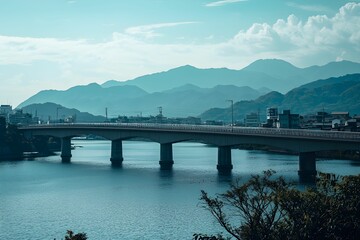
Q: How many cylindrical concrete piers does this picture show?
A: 5